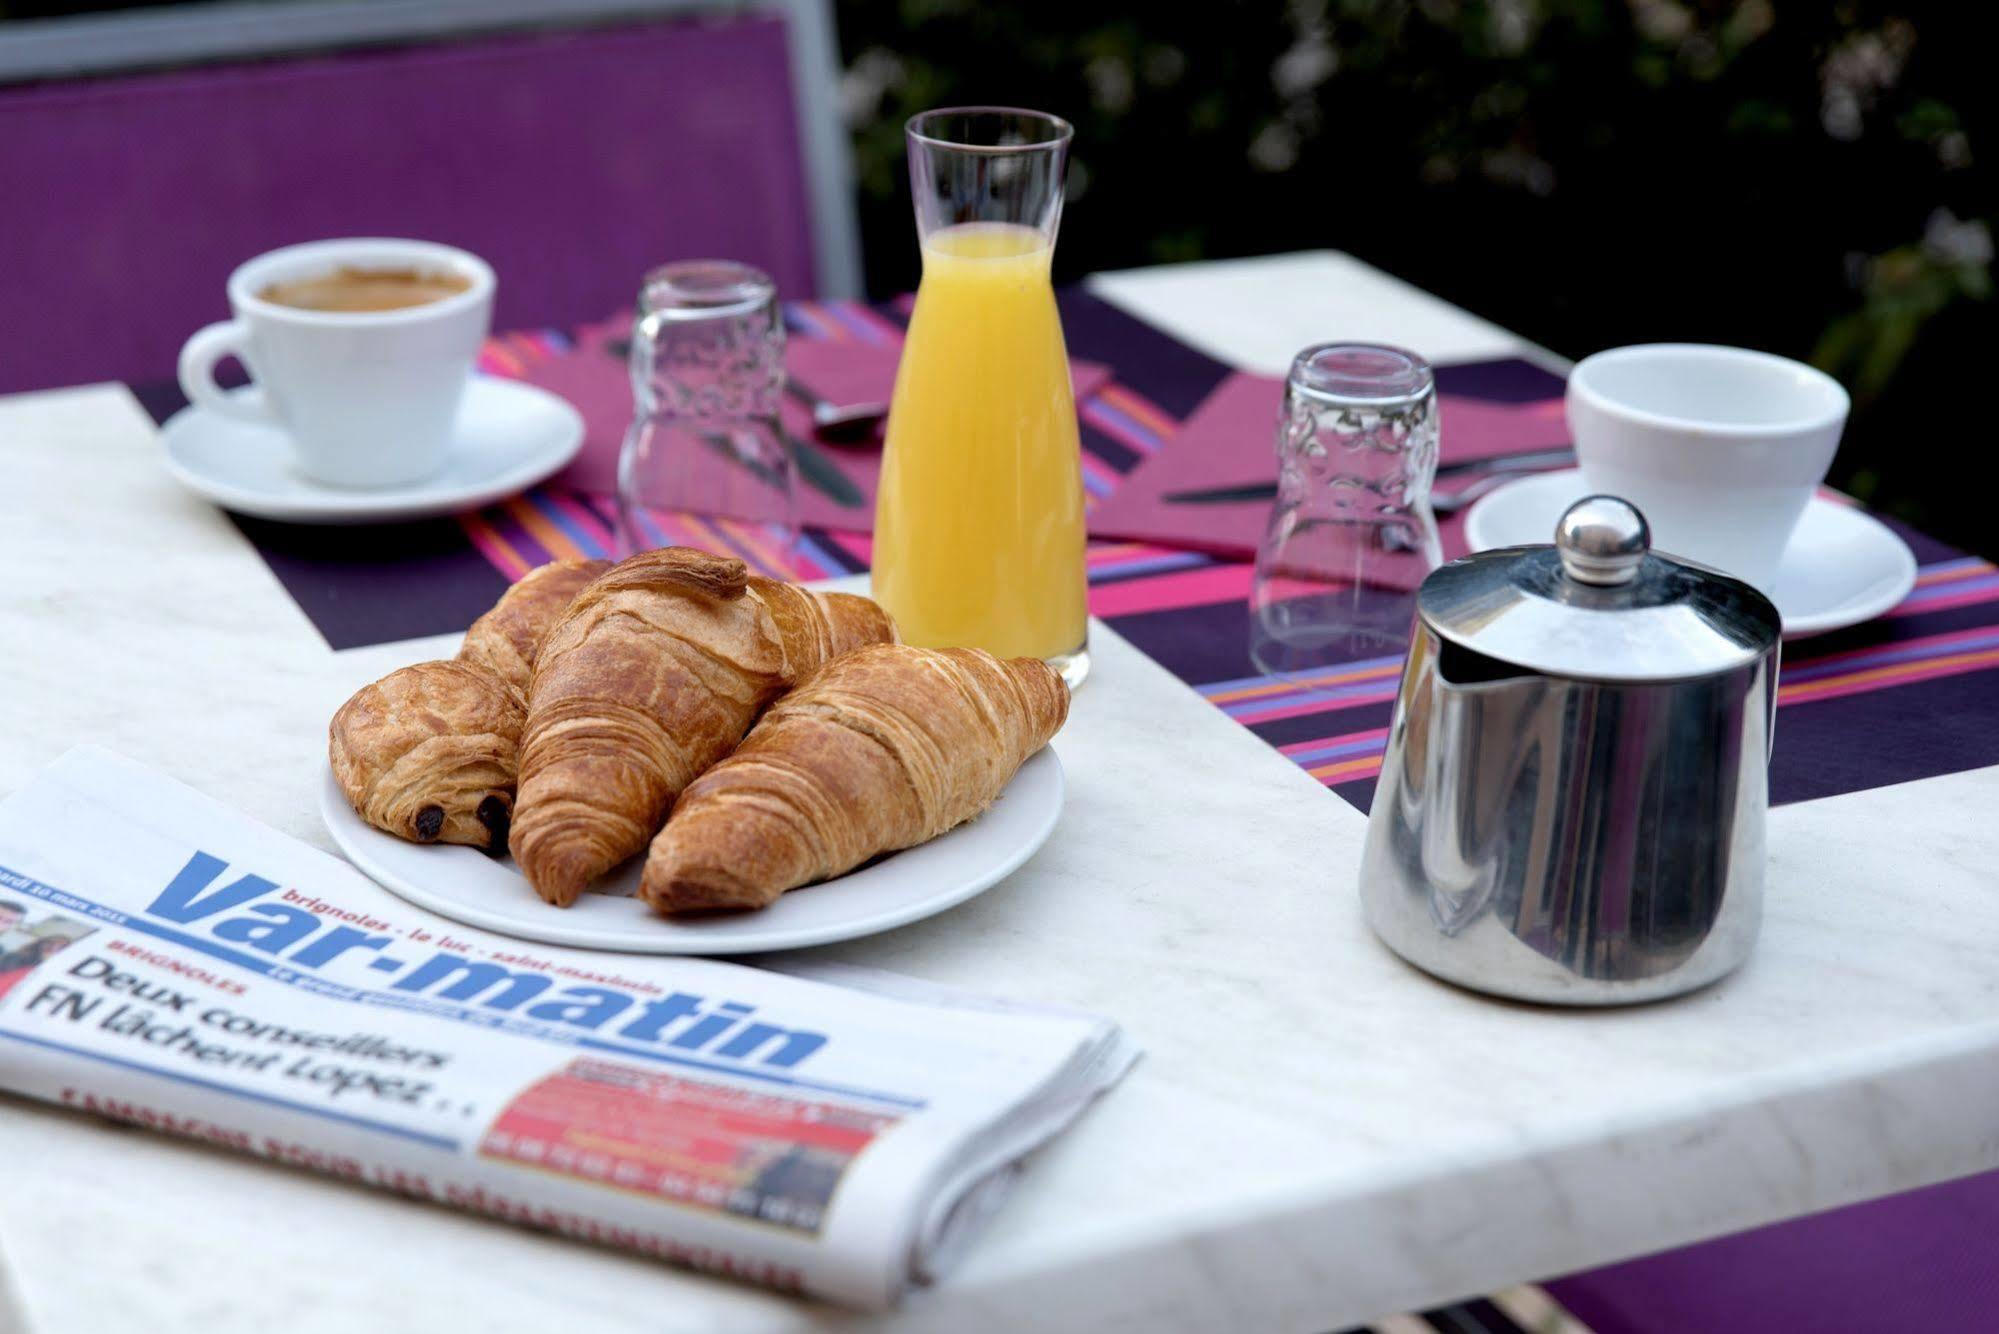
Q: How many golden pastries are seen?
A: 5